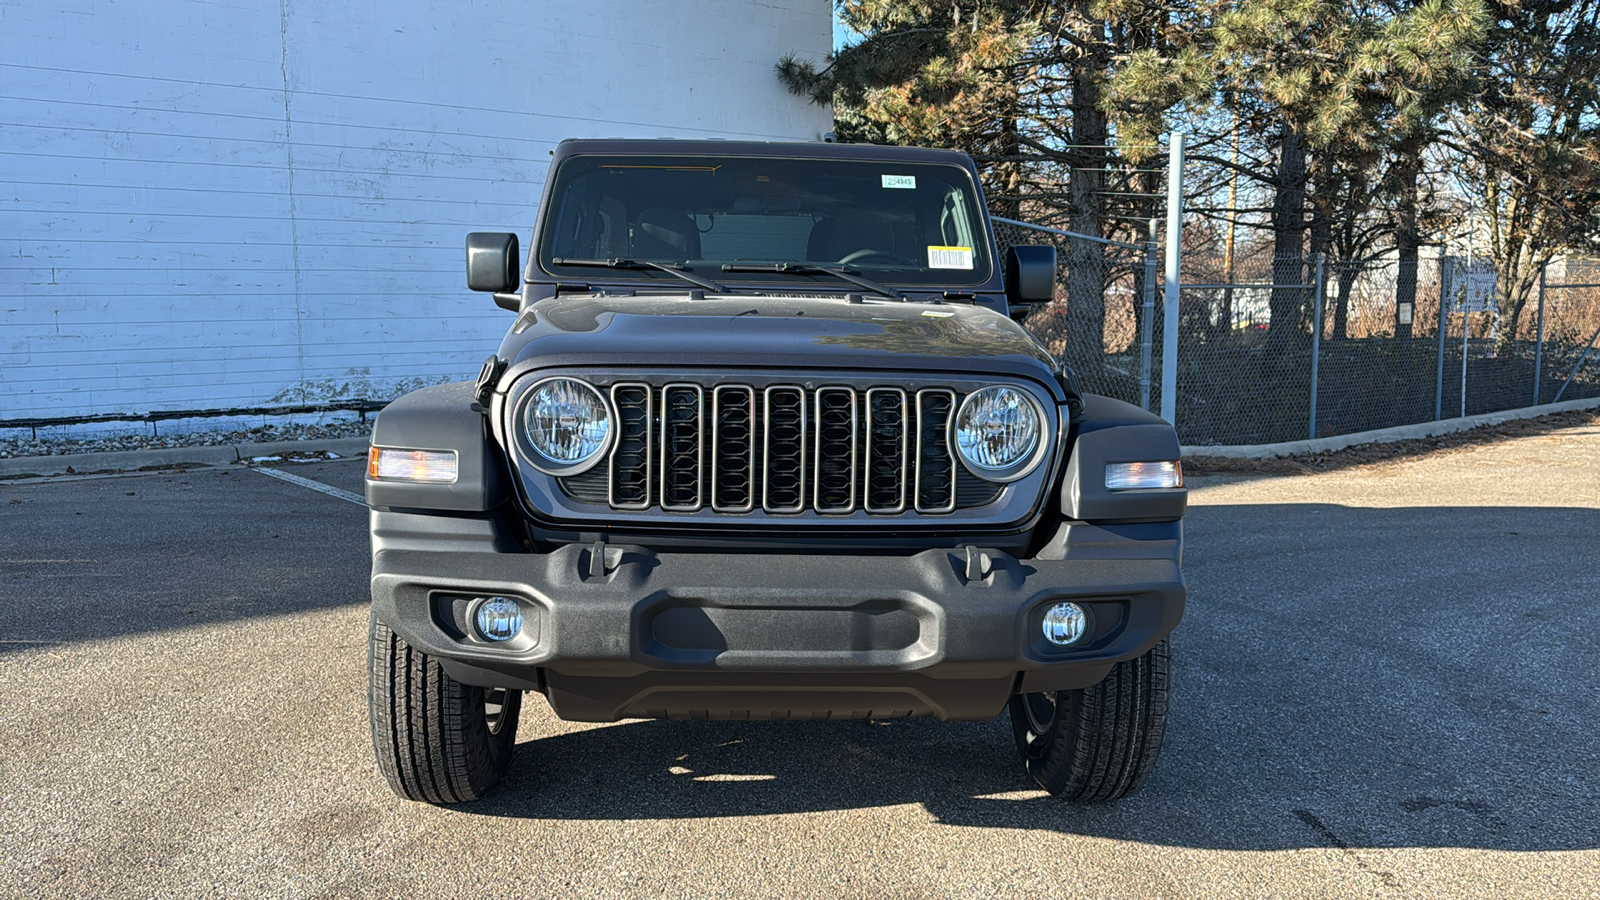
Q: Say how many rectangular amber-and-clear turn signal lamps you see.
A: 2